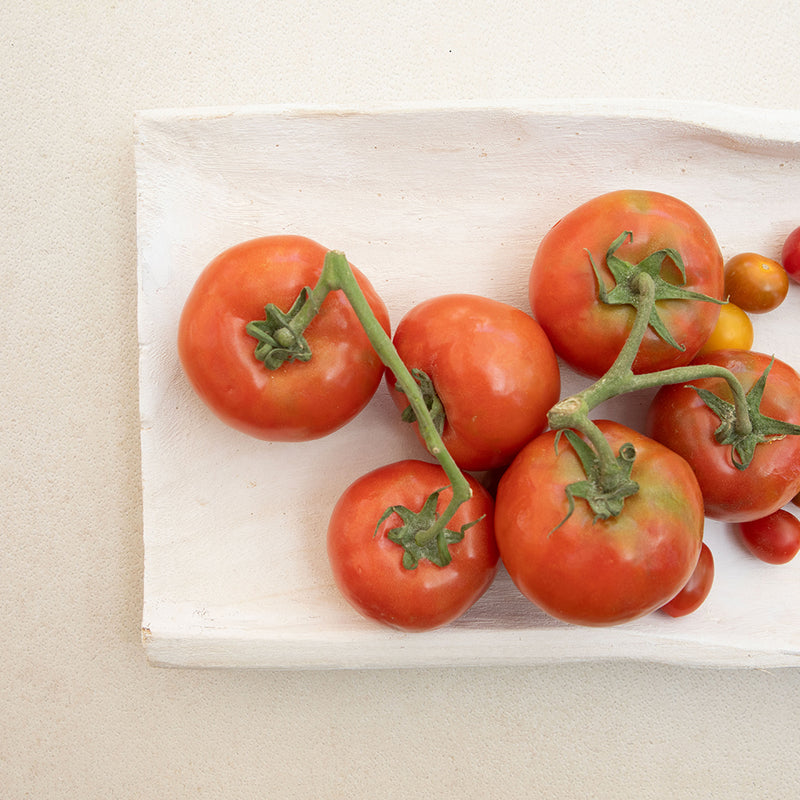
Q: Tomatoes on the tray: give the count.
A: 12